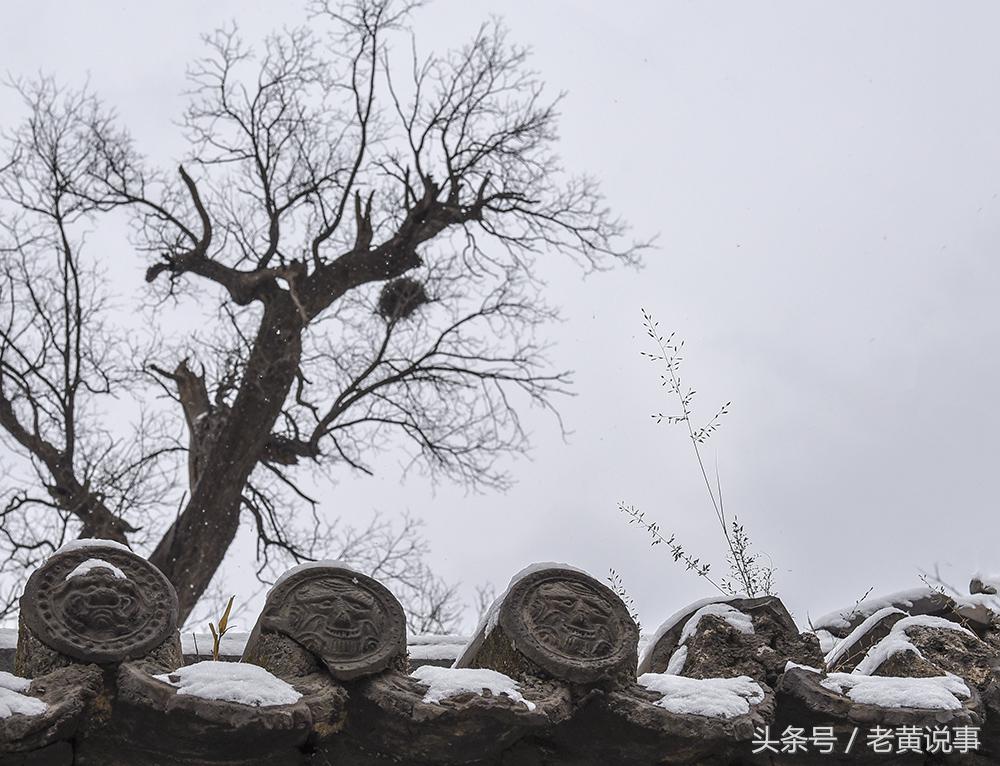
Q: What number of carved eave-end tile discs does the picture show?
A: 3